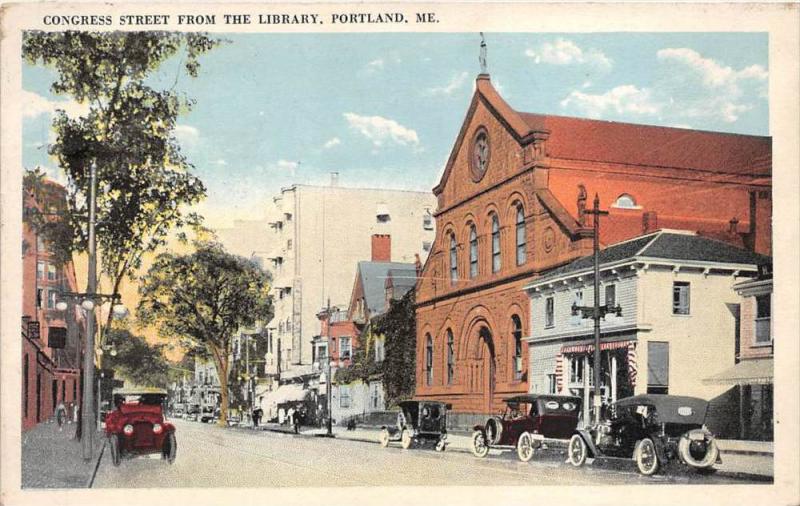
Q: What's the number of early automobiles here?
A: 4